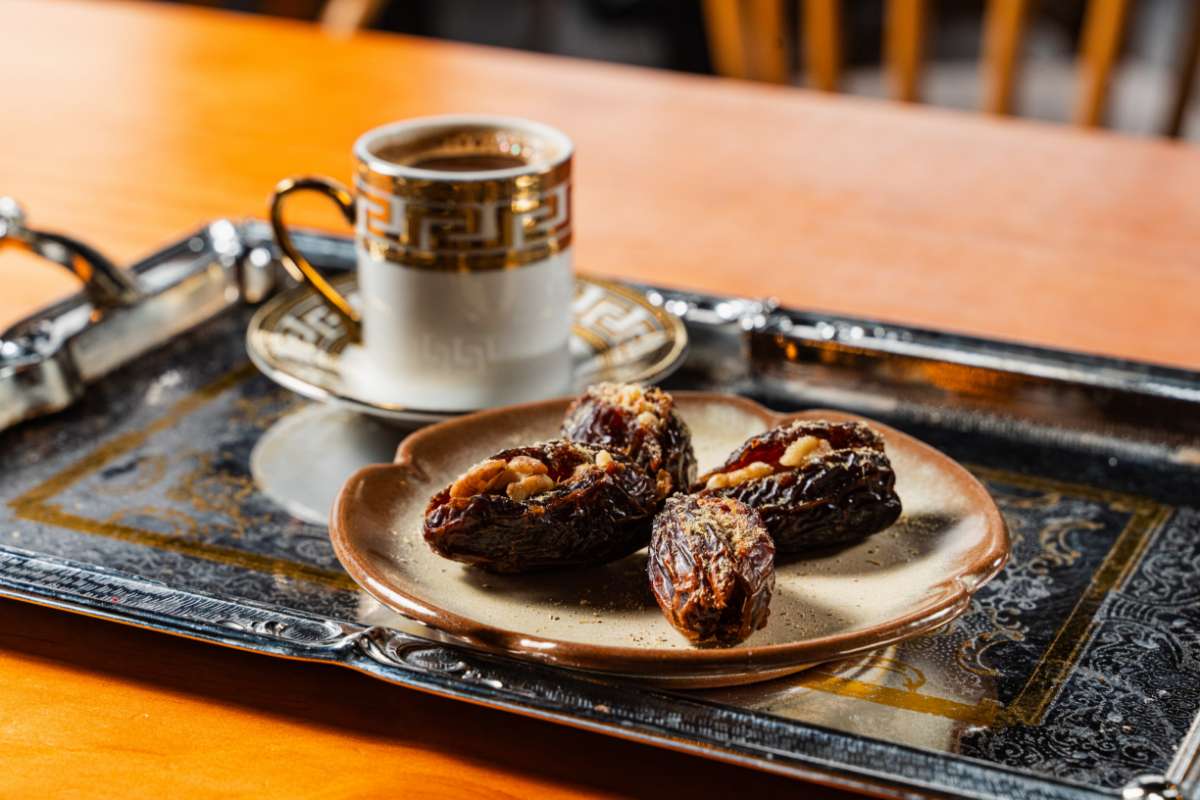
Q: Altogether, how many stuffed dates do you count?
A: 4